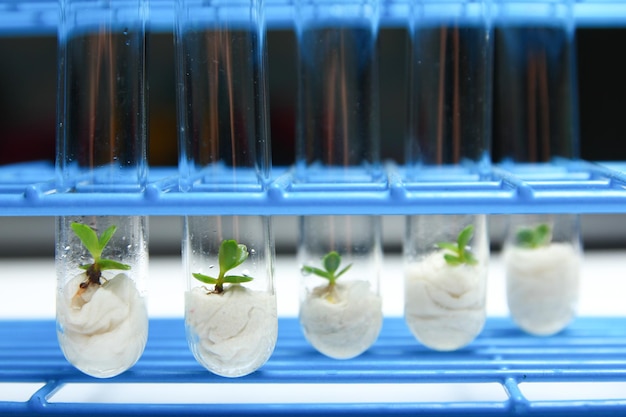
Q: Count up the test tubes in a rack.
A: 5